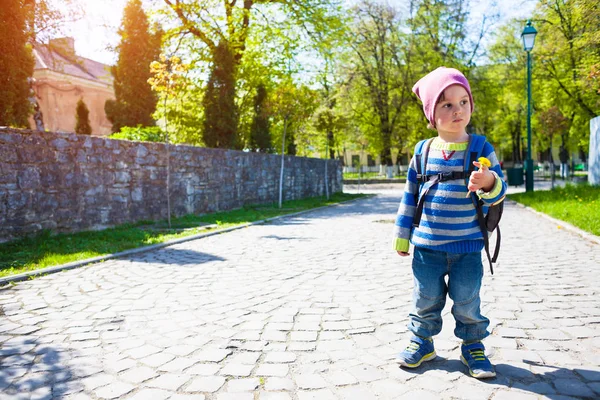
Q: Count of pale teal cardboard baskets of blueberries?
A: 0